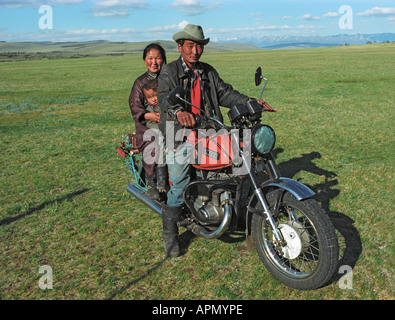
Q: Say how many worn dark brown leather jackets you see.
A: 1